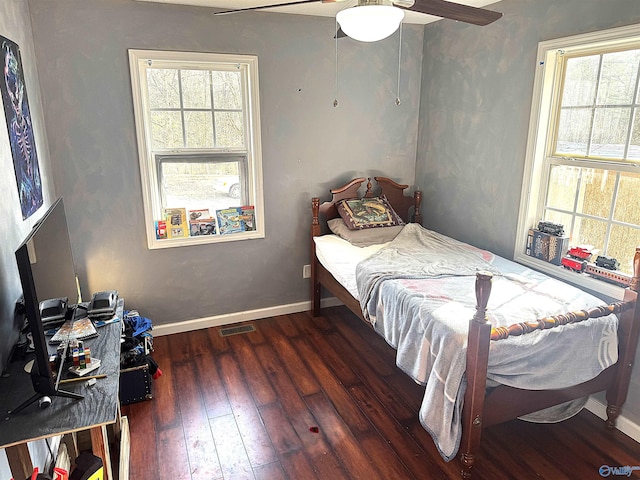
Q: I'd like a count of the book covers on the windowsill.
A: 6